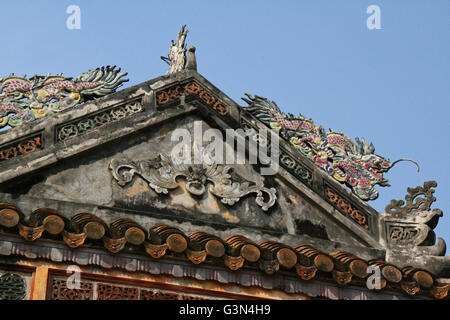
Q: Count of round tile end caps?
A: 12